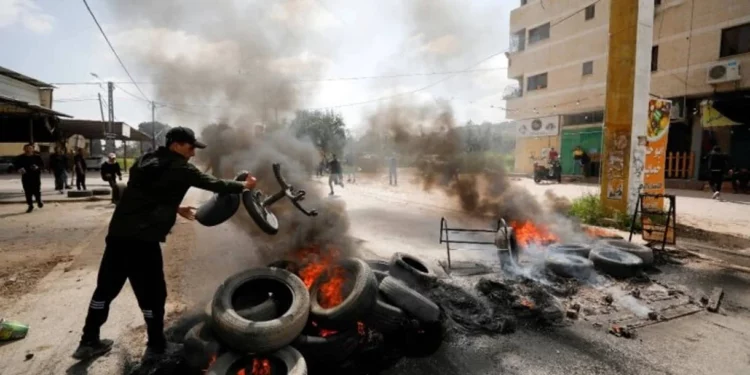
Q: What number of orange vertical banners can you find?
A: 1